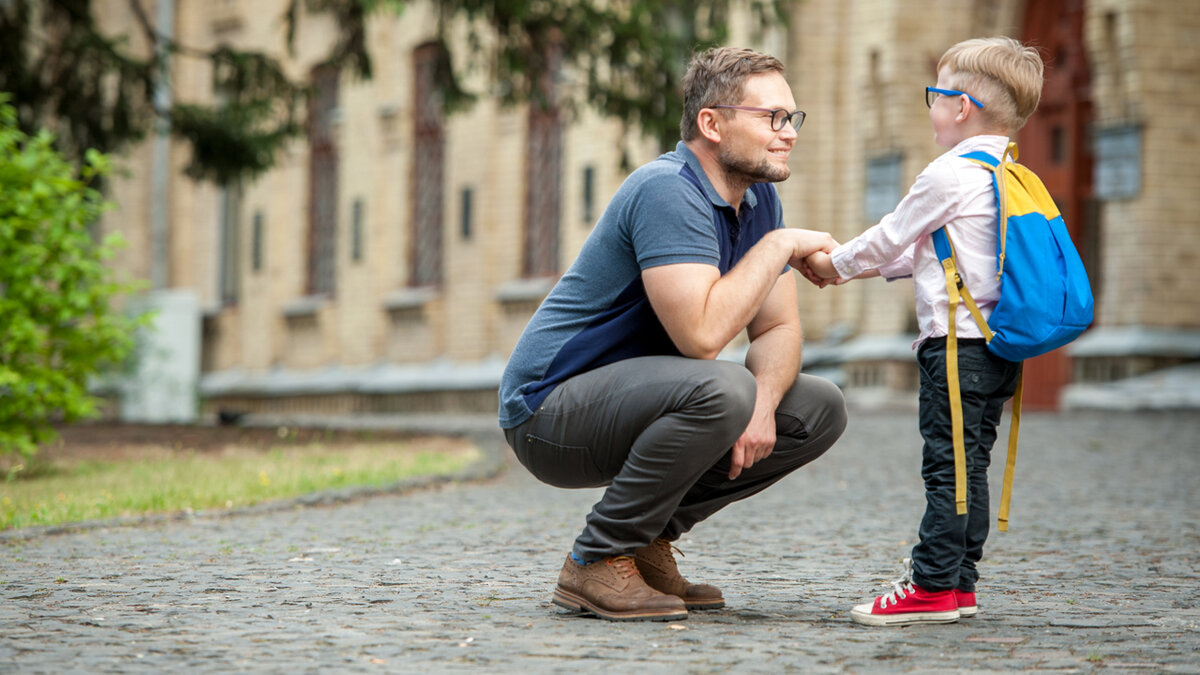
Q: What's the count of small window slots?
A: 4